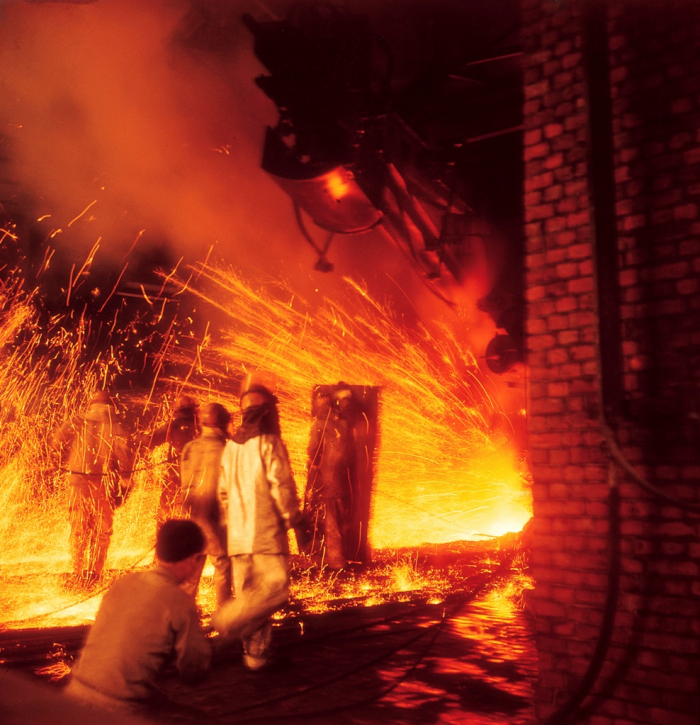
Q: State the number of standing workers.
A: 5